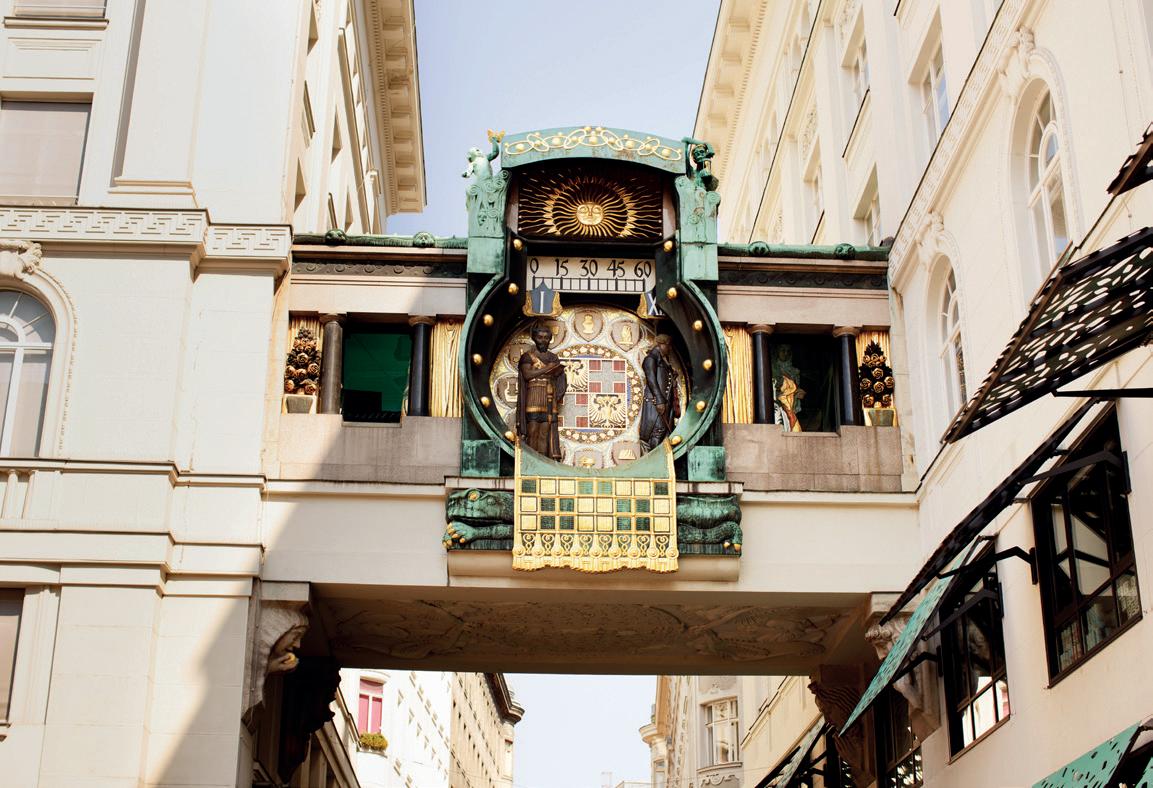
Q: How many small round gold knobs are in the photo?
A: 12